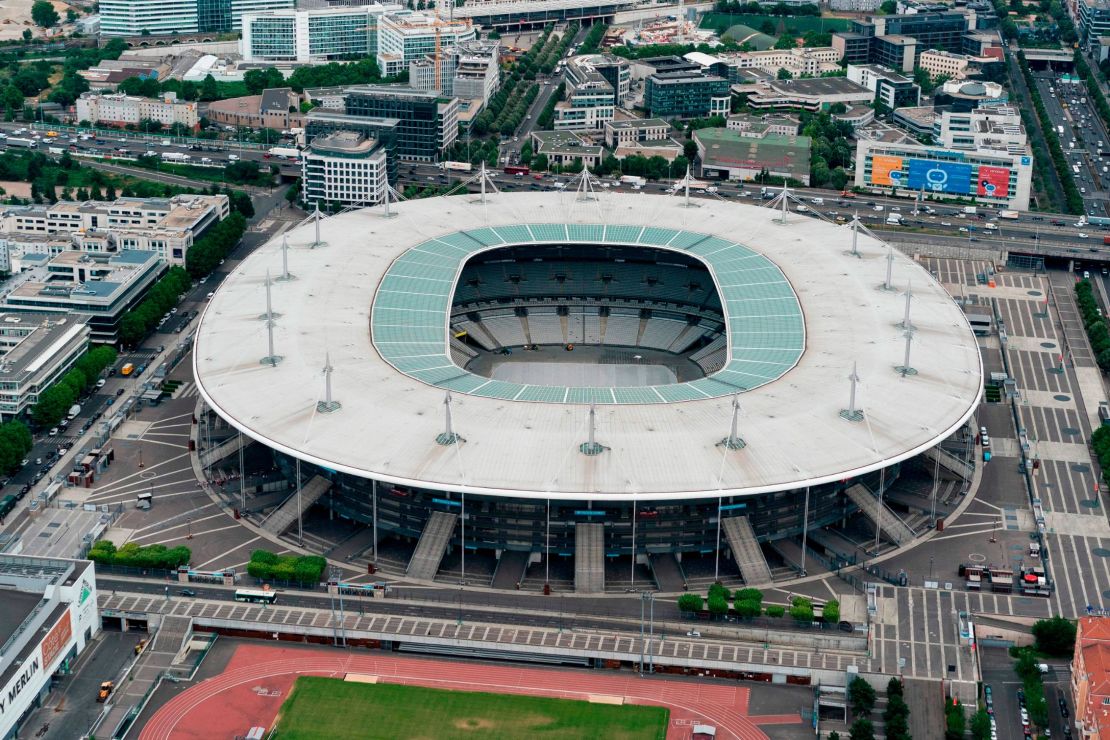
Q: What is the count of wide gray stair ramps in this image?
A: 7